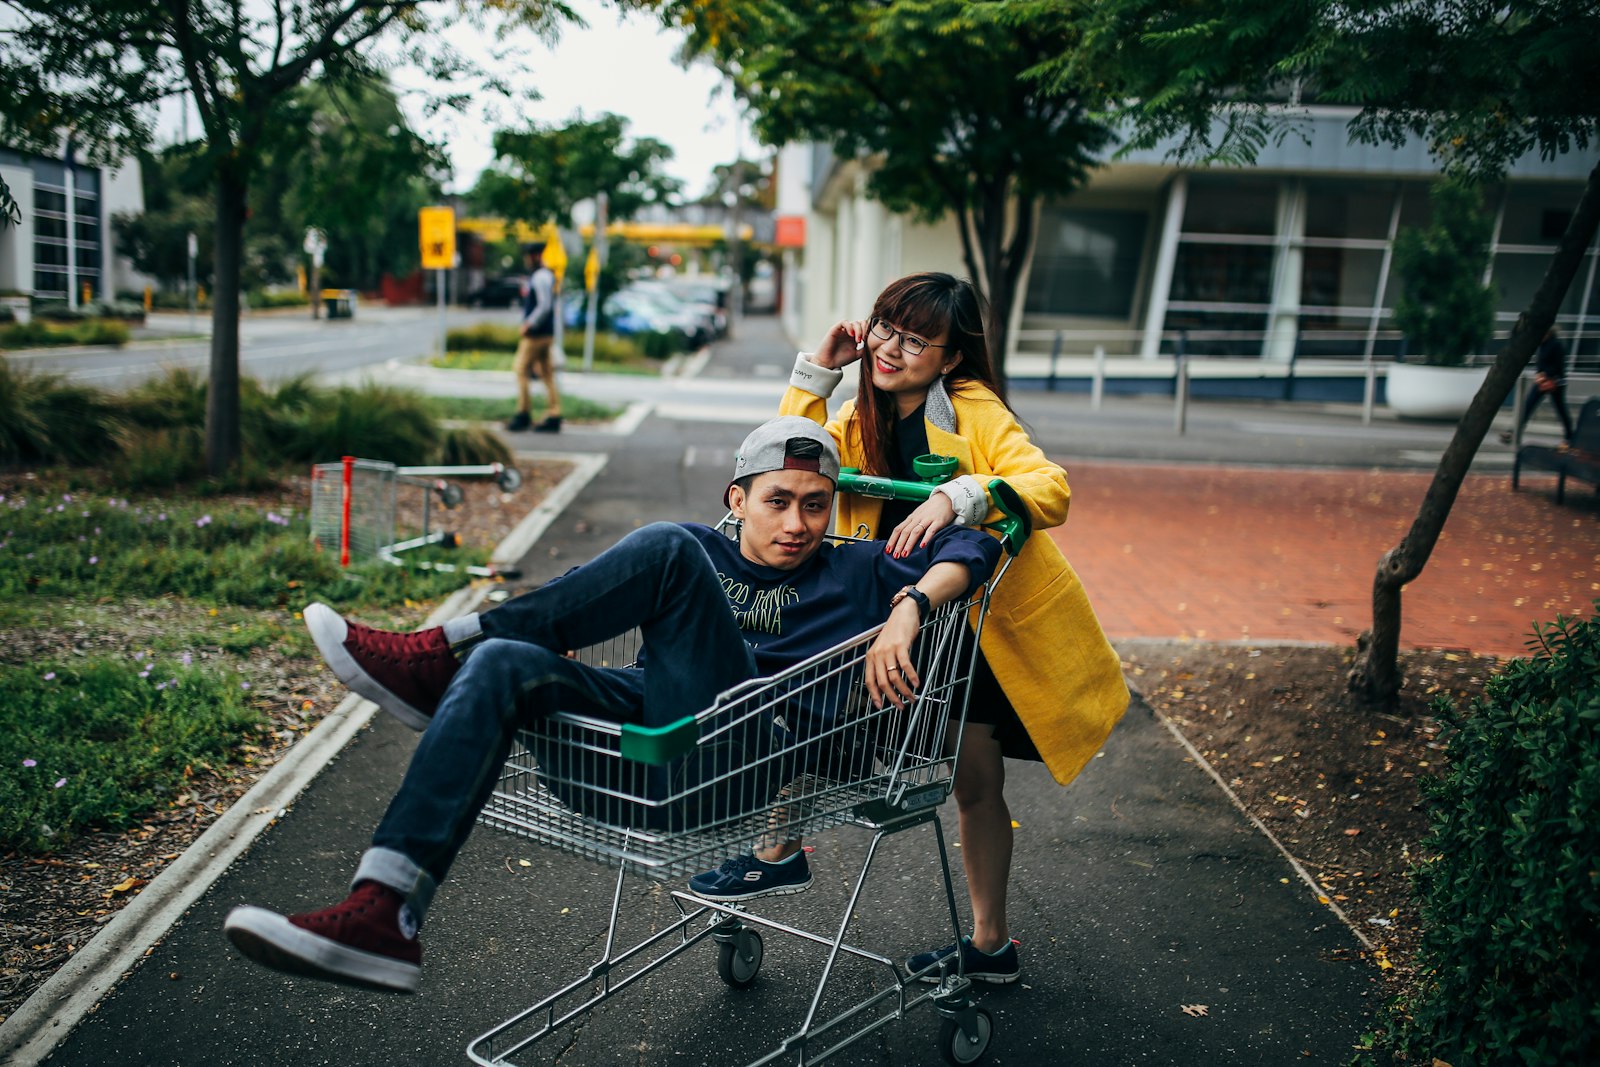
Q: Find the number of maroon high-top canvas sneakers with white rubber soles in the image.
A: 2